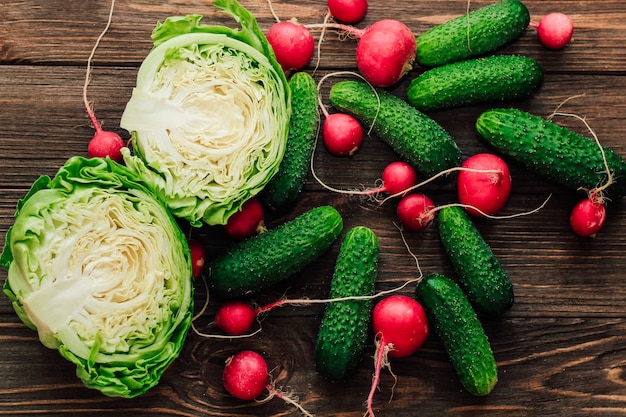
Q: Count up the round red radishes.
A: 15